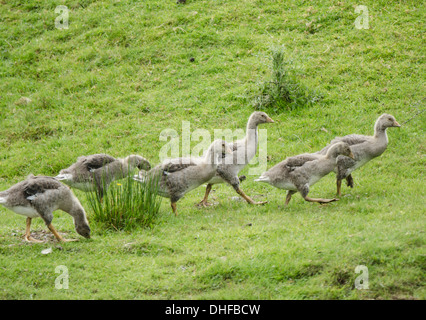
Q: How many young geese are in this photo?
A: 6